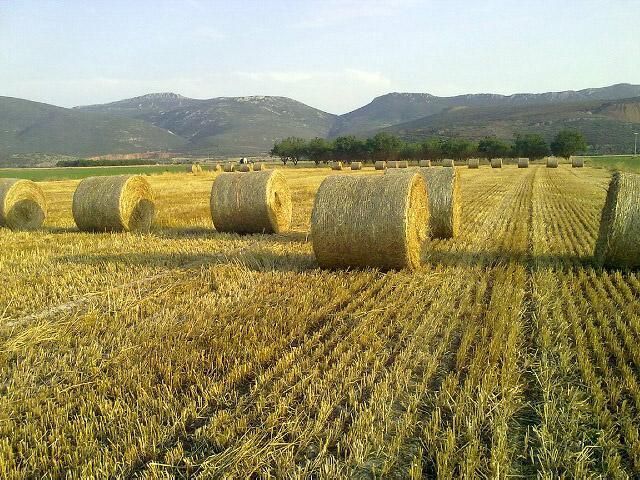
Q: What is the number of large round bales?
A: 6